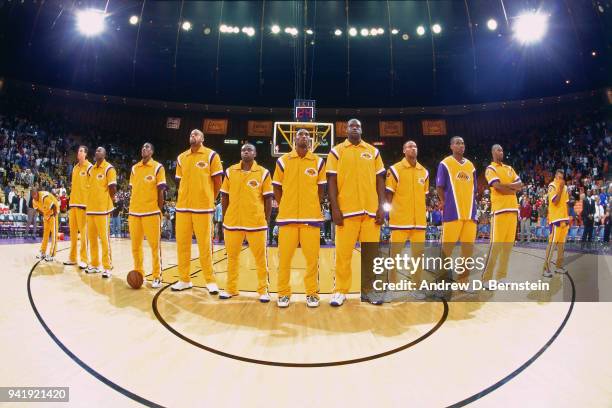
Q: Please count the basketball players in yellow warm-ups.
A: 12